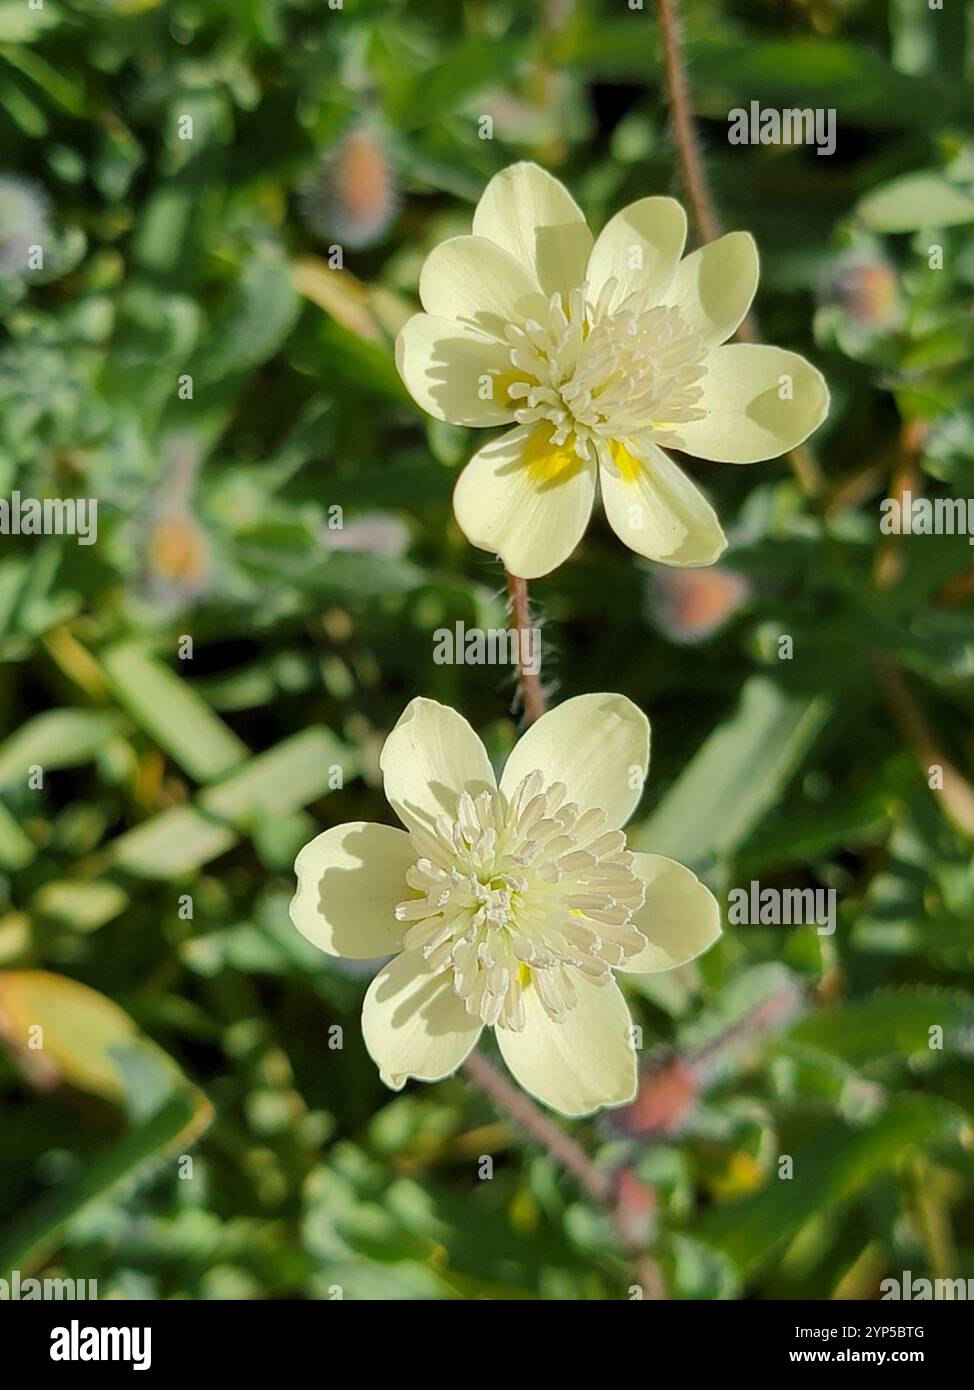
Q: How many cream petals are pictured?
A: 14